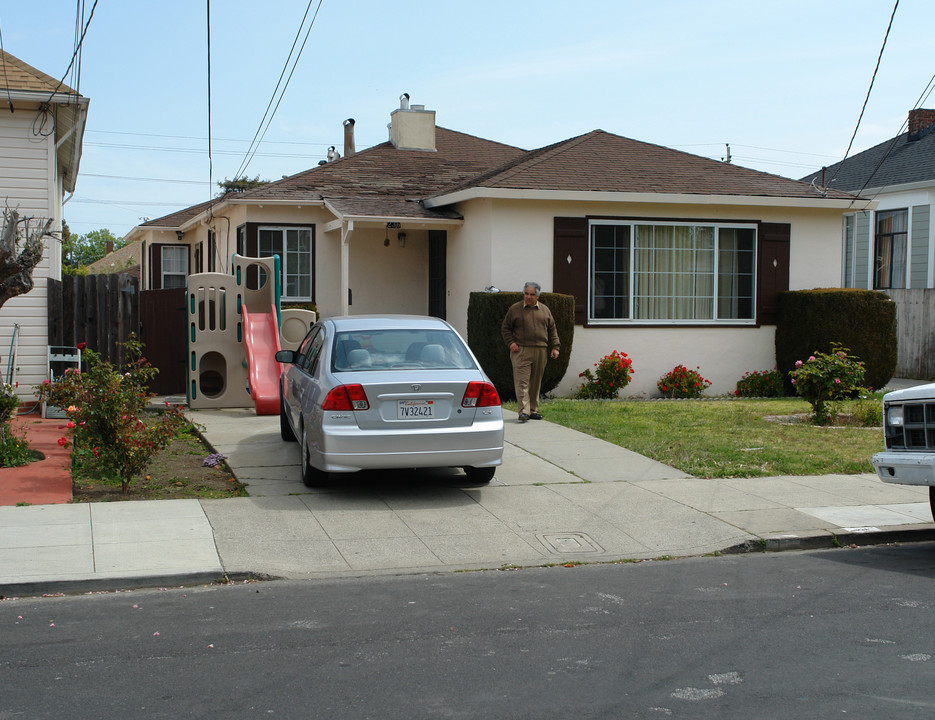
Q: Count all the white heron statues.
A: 0